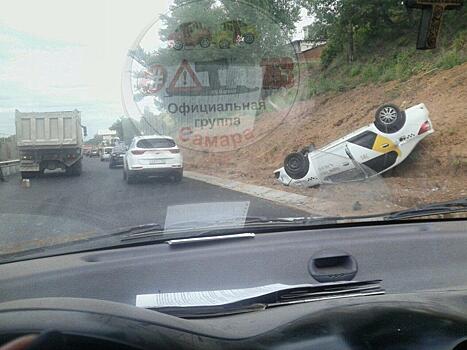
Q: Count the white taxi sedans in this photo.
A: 1